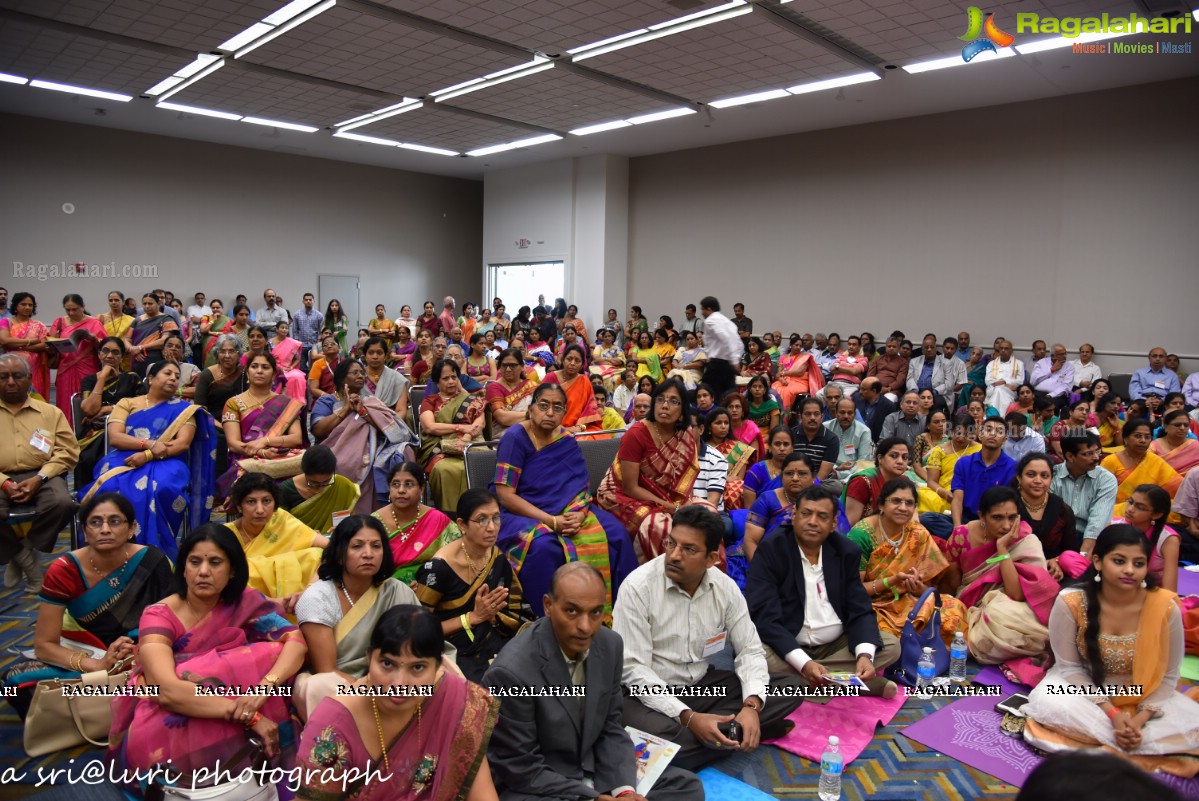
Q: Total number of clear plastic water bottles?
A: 3